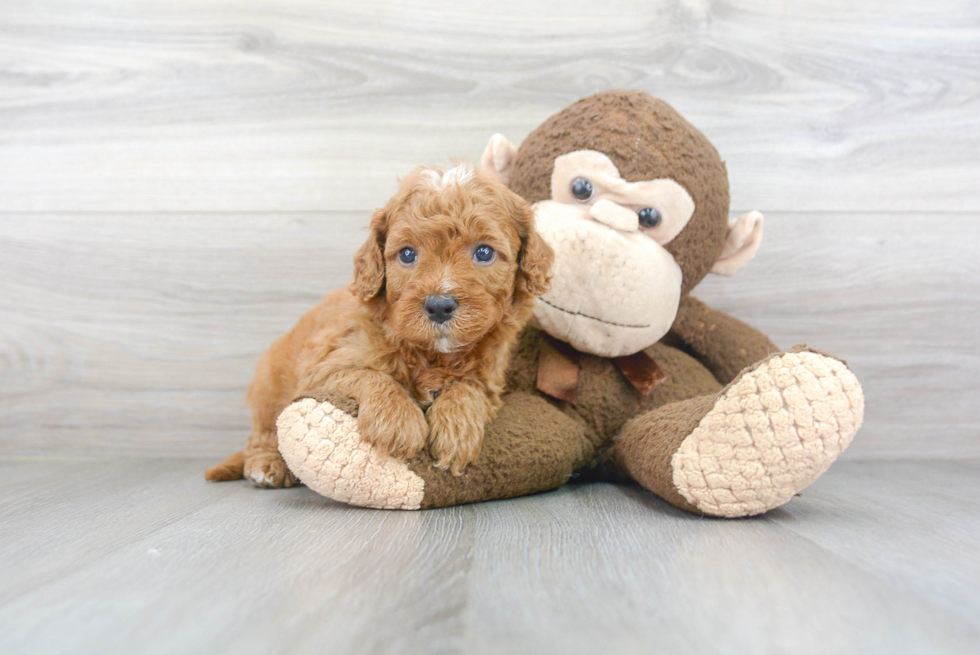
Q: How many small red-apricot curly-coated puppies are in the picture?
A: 1